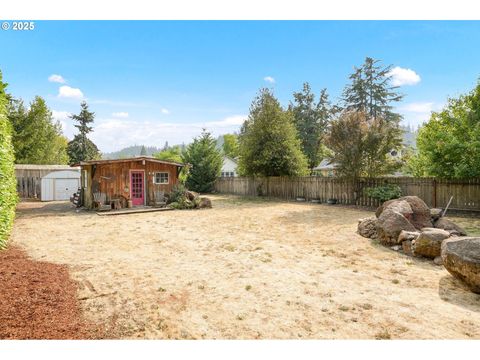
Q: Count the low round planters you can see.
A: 3